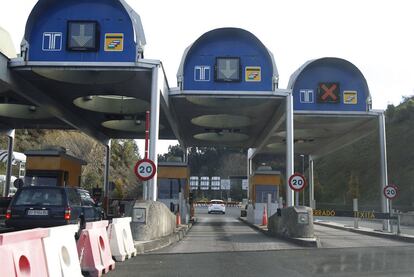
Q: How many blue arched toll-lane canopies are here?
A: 3